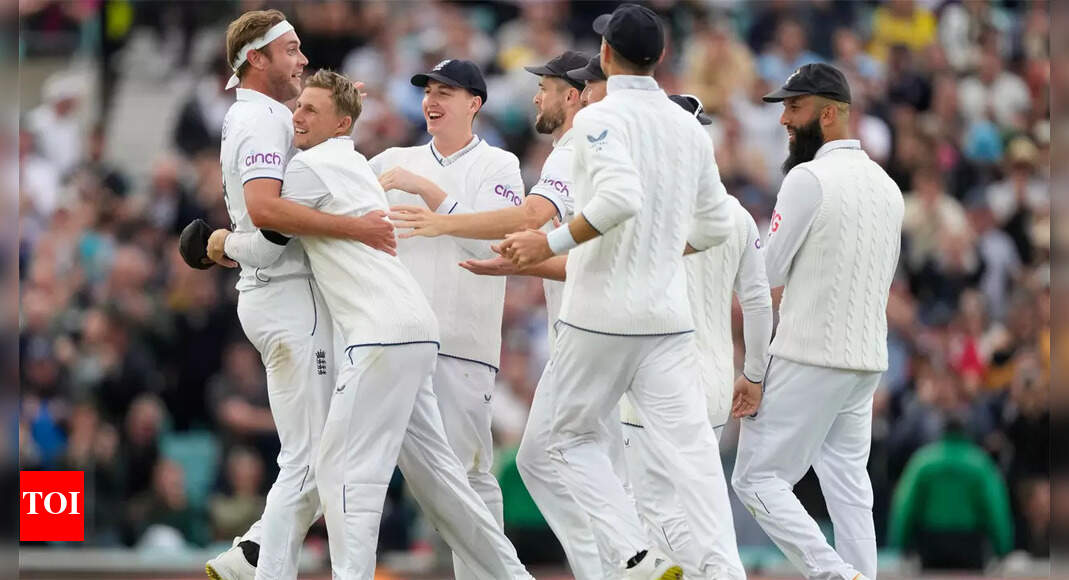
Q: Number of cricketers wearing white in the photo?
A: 8